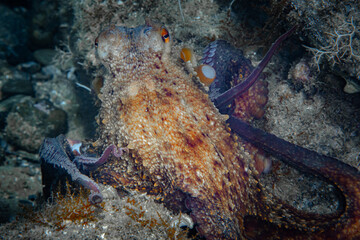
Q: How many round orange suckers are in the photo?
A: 2